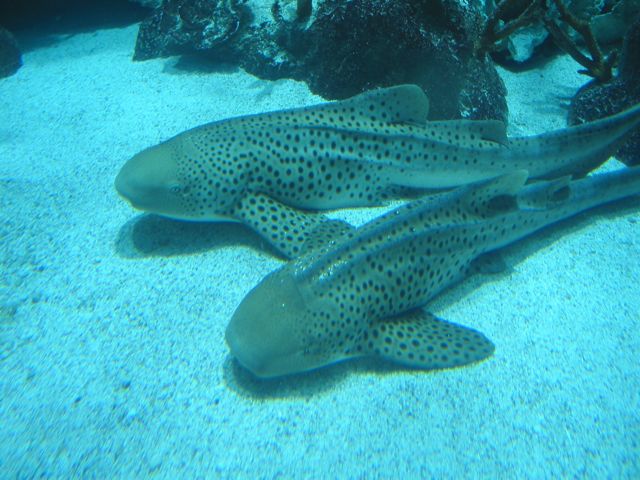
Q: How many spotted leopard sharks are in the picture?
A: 2